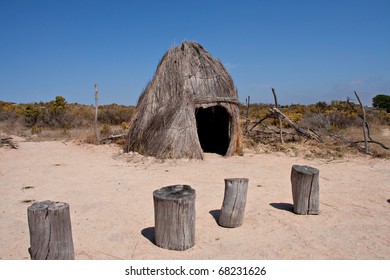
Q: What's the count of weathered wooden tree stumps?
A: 4